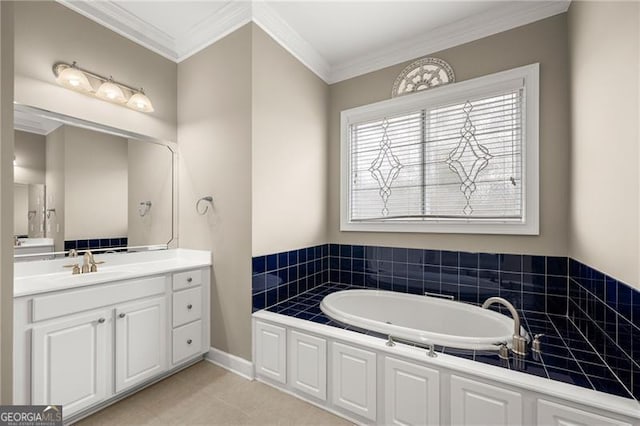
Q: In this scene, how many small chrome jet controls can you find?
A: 2